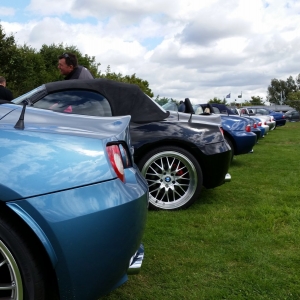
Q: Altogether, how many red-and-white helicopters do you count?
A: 0